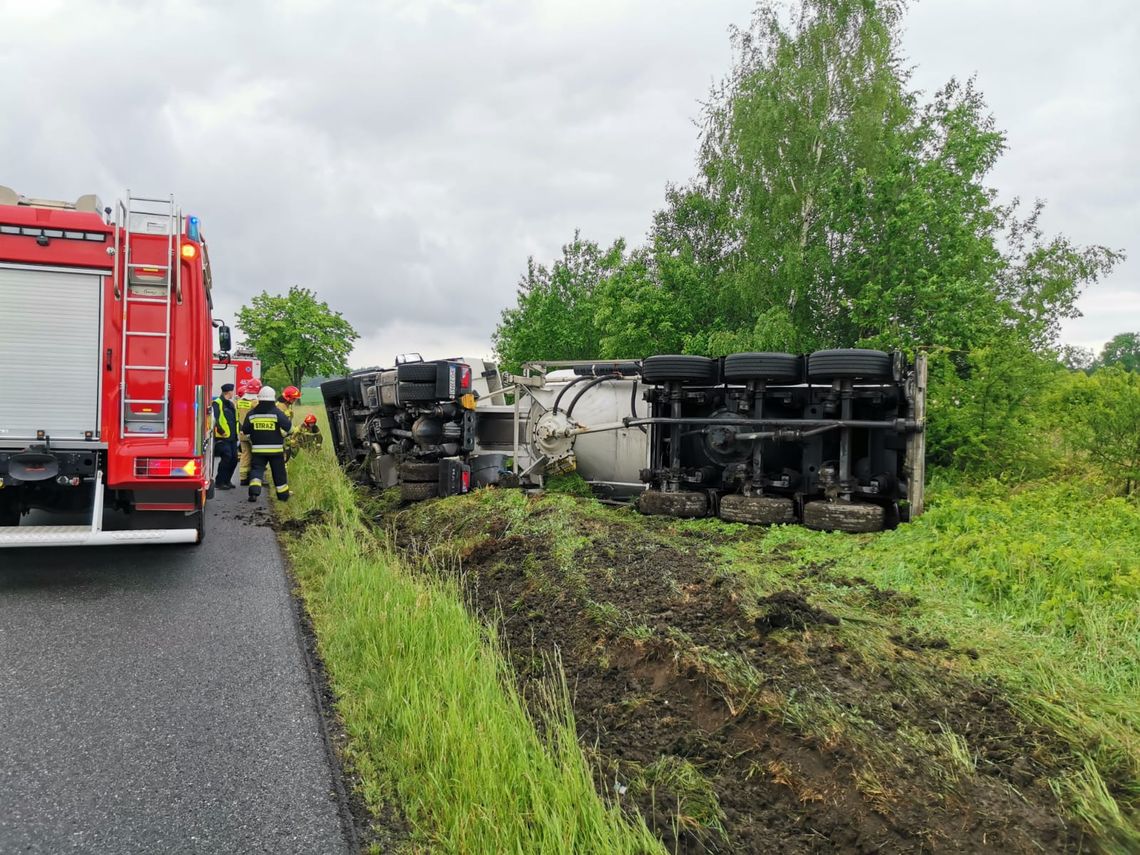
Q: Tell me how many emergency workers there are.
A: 6